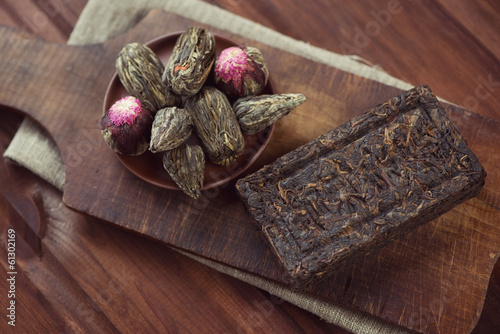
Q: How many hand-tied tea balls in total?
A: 8